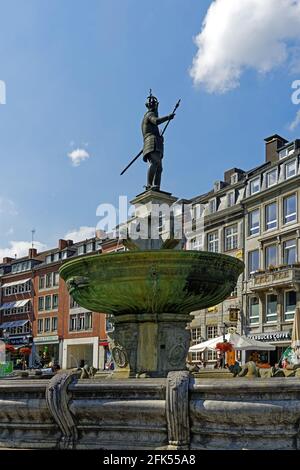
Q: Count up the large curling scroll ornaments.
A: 2